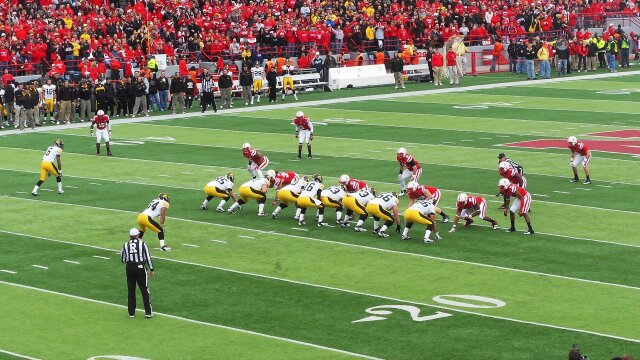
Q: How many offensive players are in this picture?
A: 10